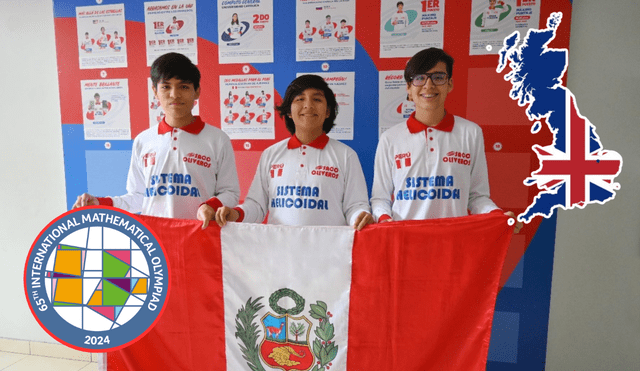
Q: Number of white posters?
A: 11